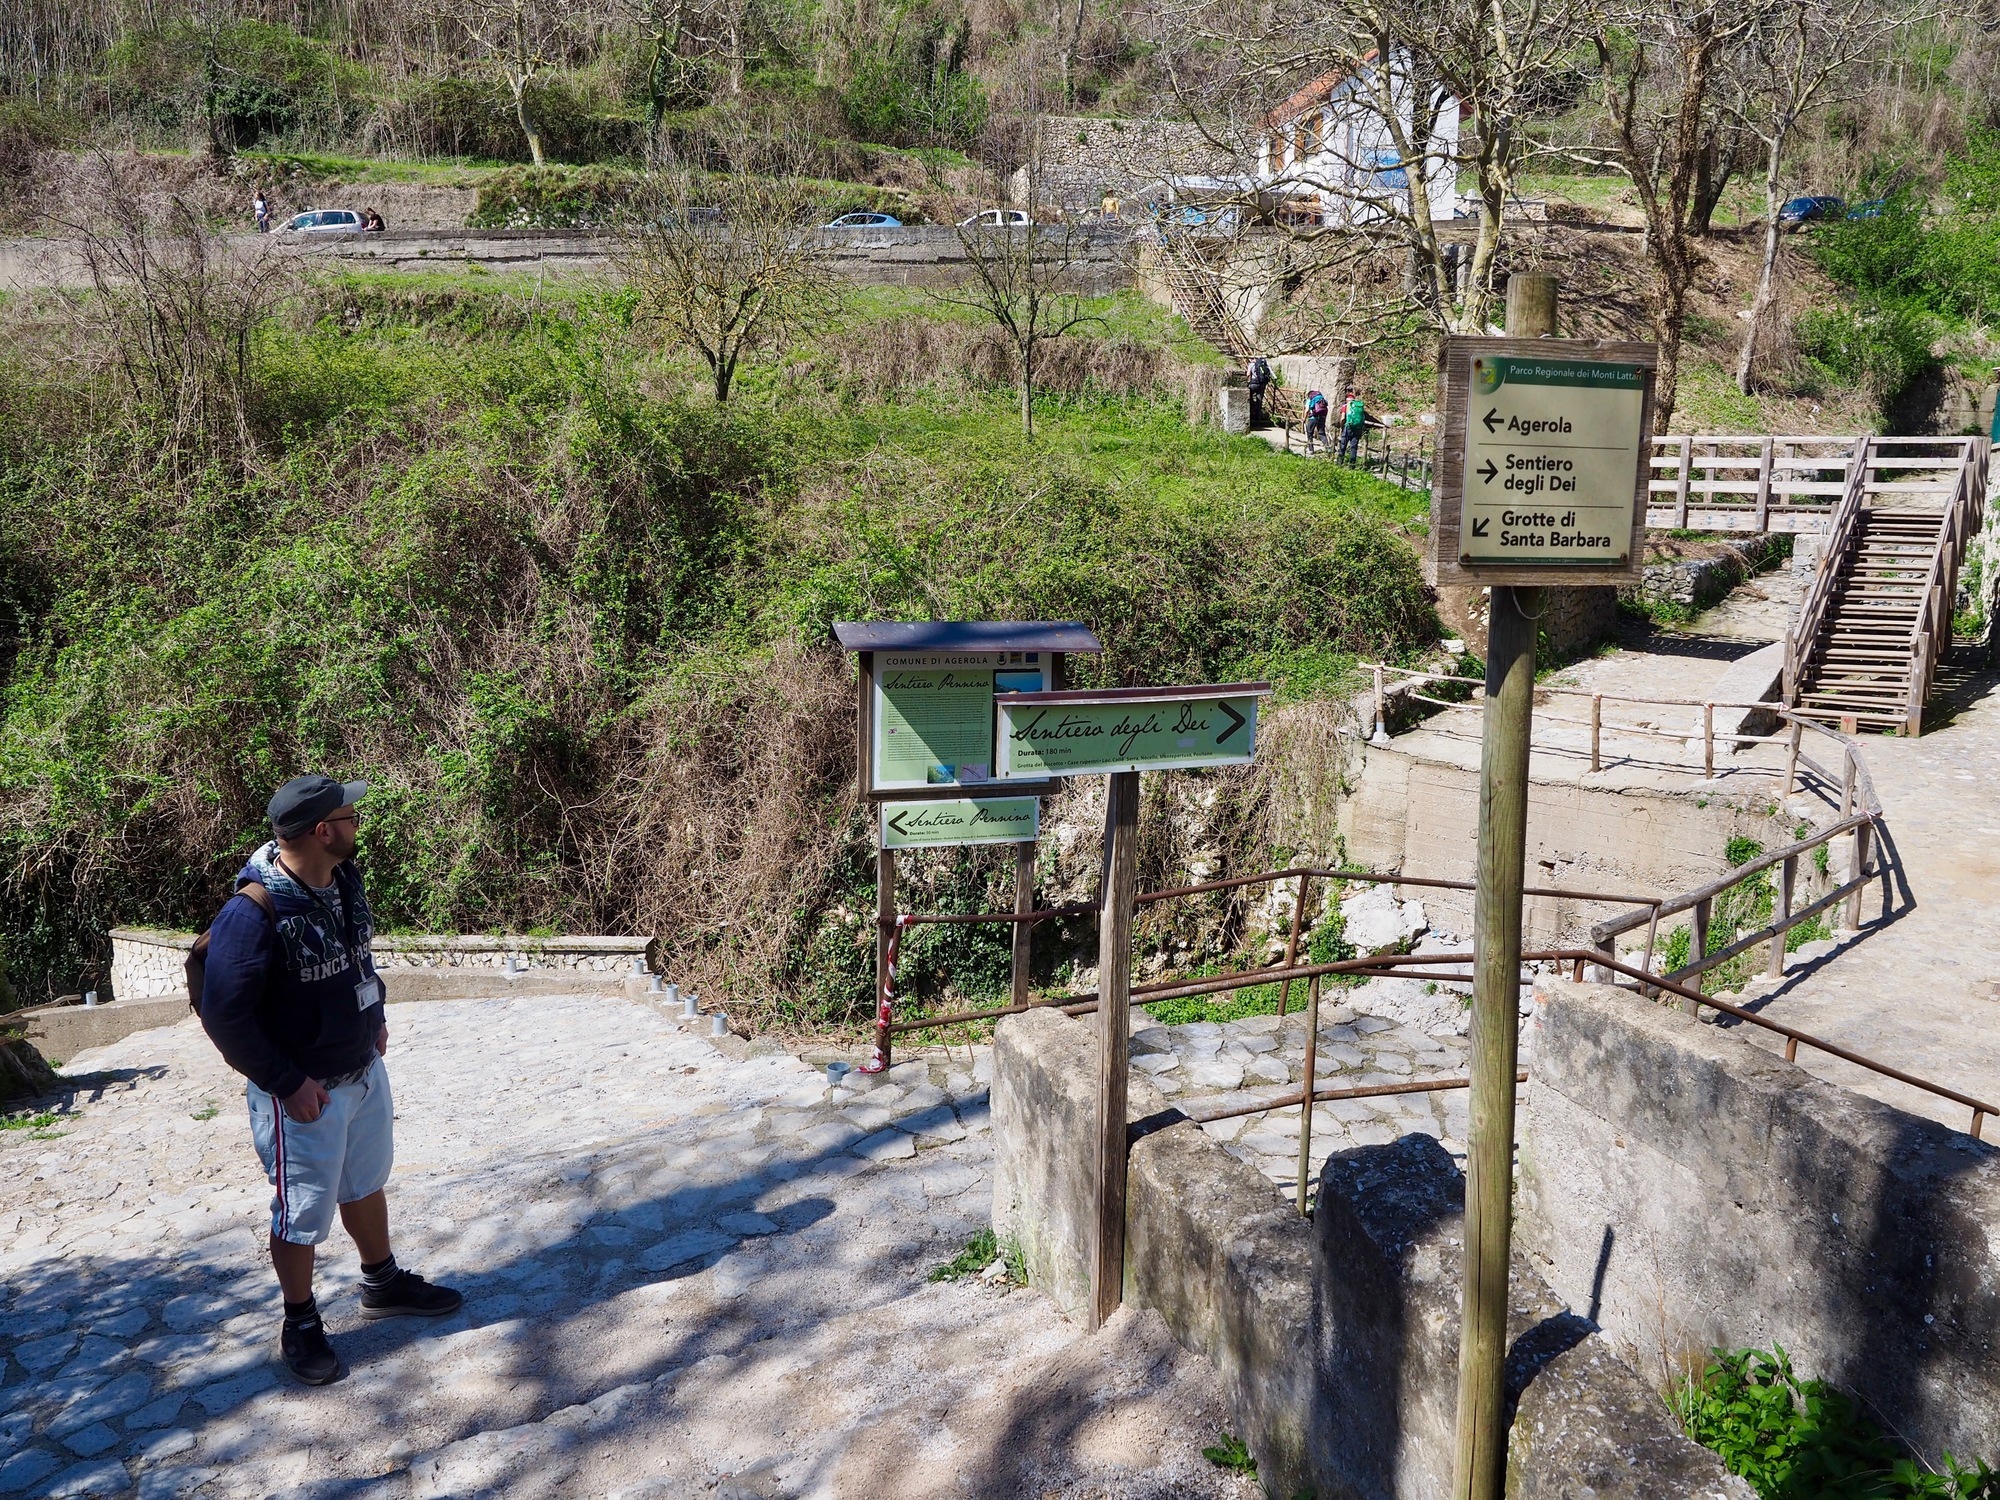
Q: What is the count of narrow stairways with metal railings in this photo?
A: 1